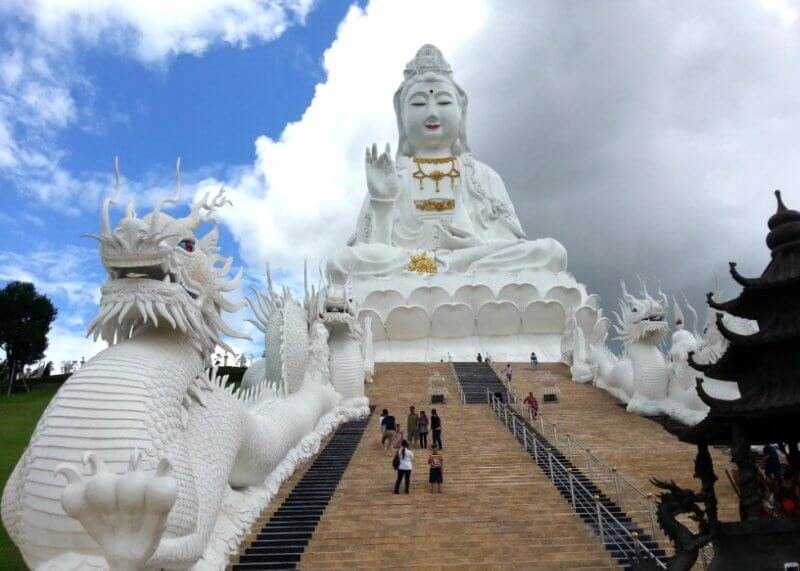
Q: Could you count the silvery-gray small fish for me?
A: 0